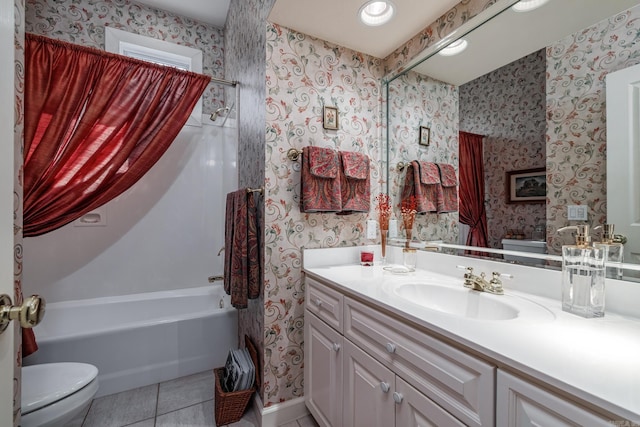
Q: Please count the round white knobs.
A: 5